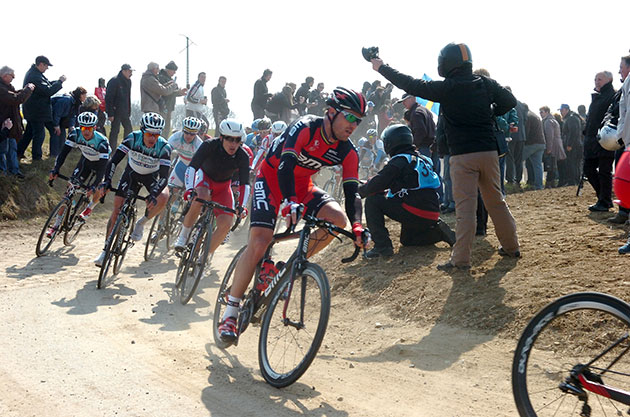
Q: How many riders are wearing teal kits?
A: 2